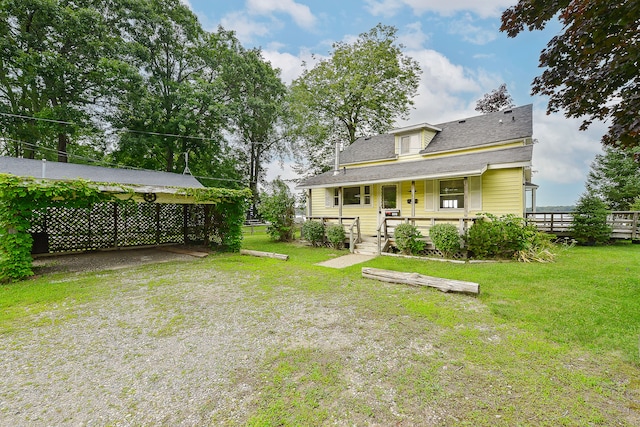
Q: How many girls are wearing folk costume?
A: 0